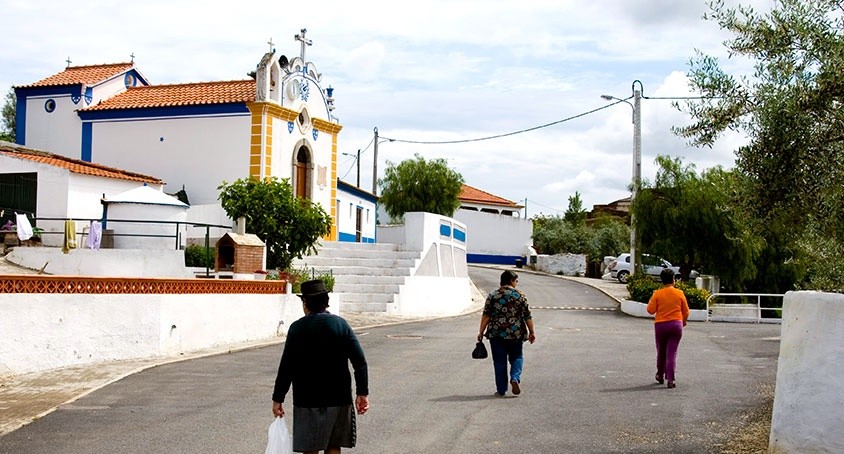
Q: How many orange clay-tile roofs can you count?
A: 4